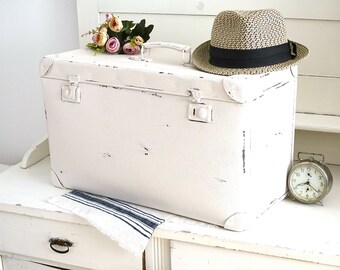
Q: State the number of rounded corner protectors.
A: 5